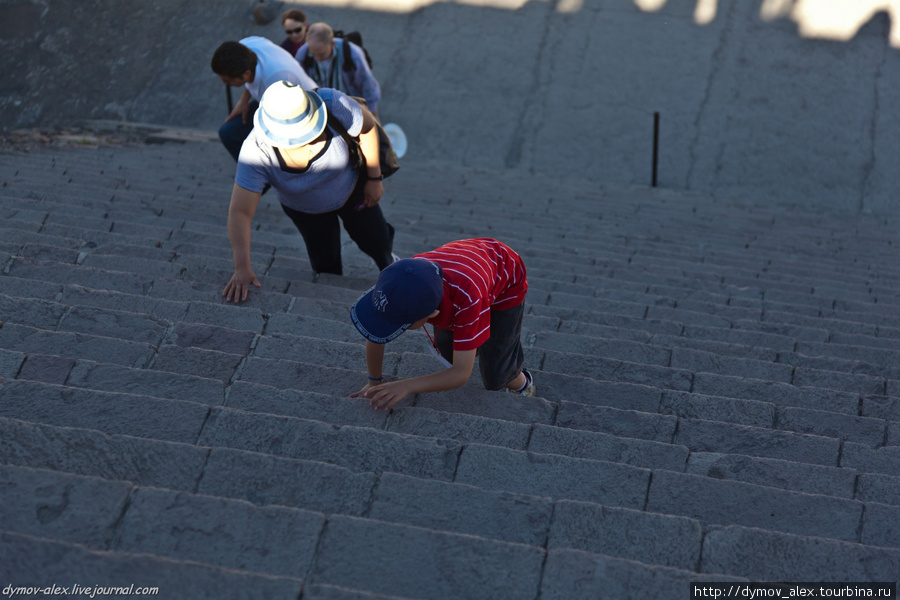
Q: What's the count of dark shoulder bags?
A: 1